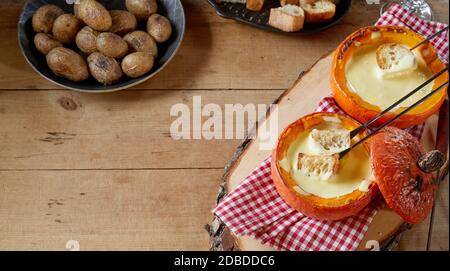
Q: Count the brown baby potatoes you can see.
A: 13